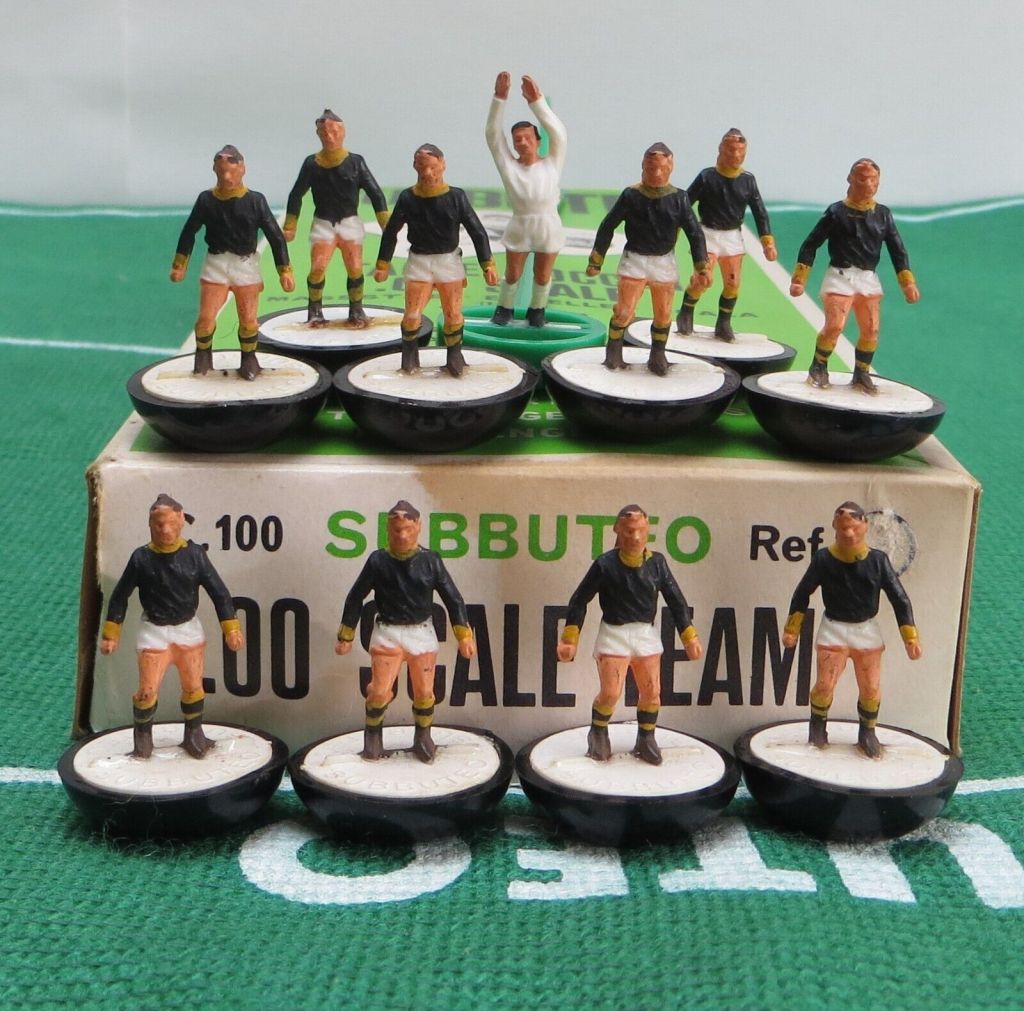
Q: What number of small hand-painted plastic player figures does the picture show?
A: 11